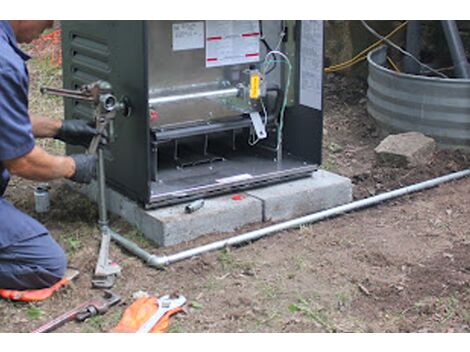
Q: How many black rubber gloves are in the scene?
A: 2